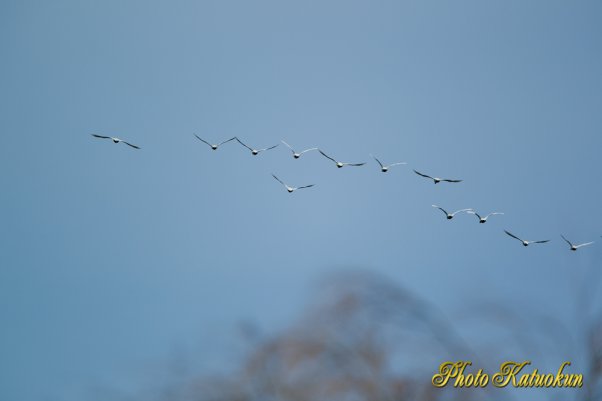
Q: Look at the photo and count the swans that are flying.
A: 12